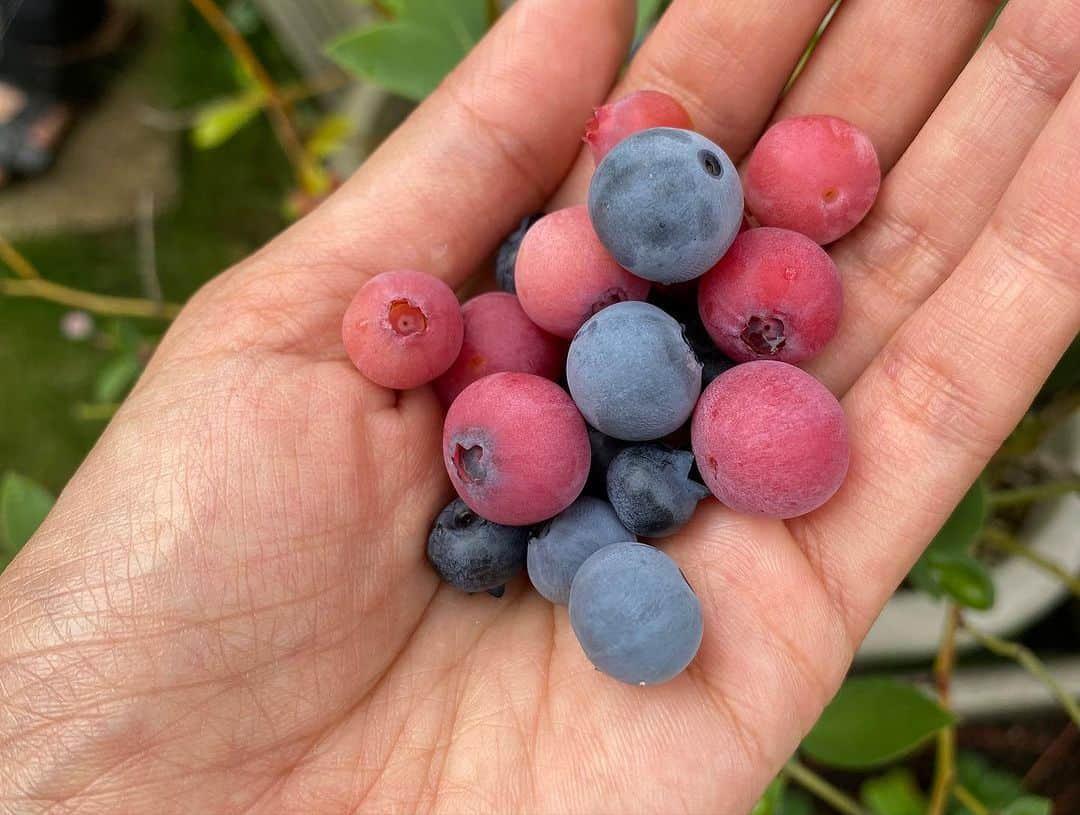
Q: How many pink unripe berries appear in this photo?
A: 8